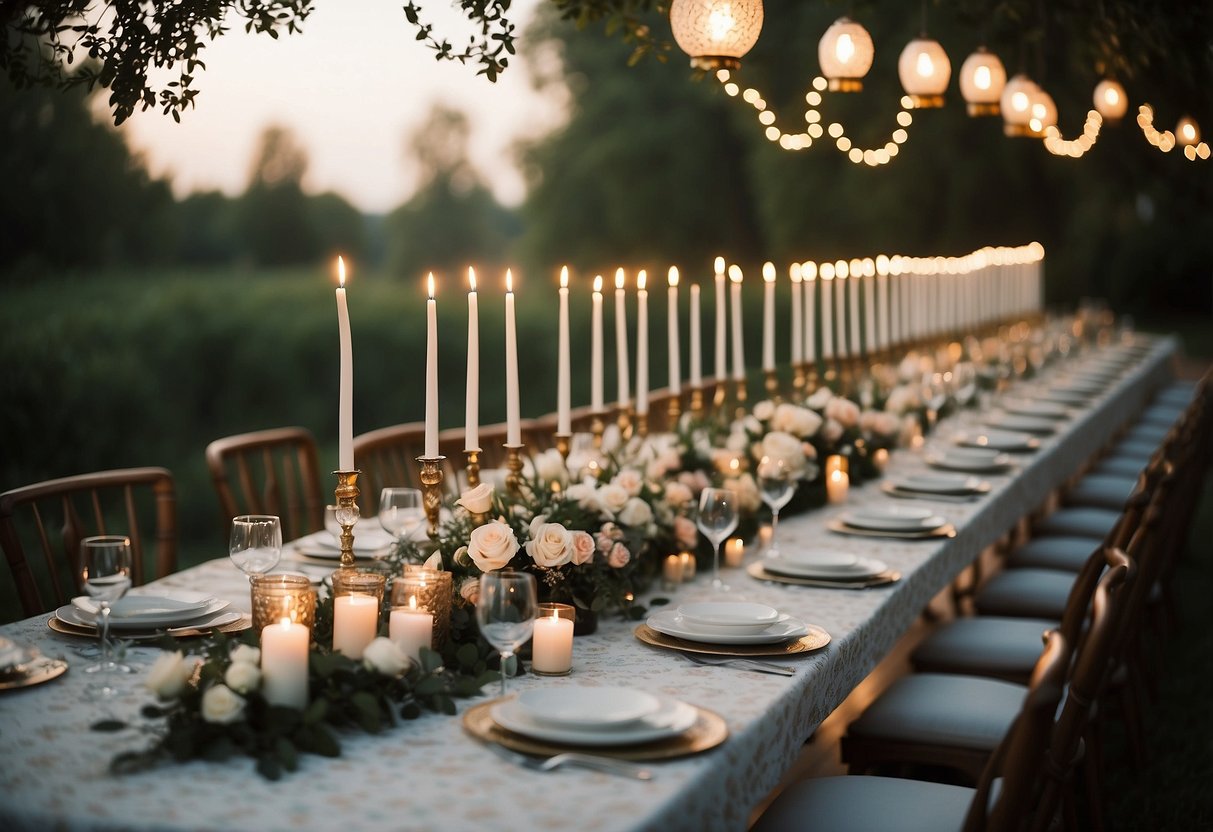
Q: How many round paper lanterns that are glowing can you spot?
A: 8